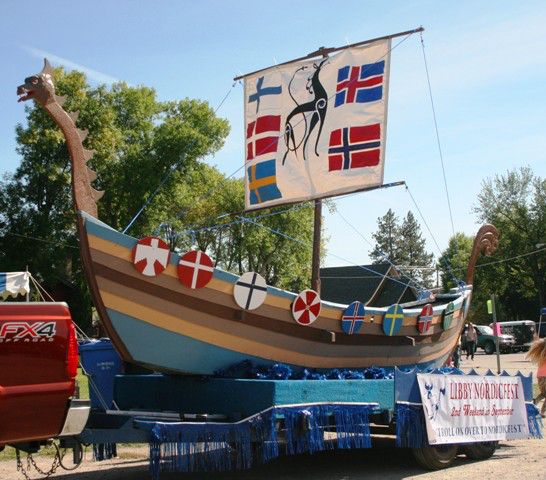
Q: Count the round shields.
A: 8